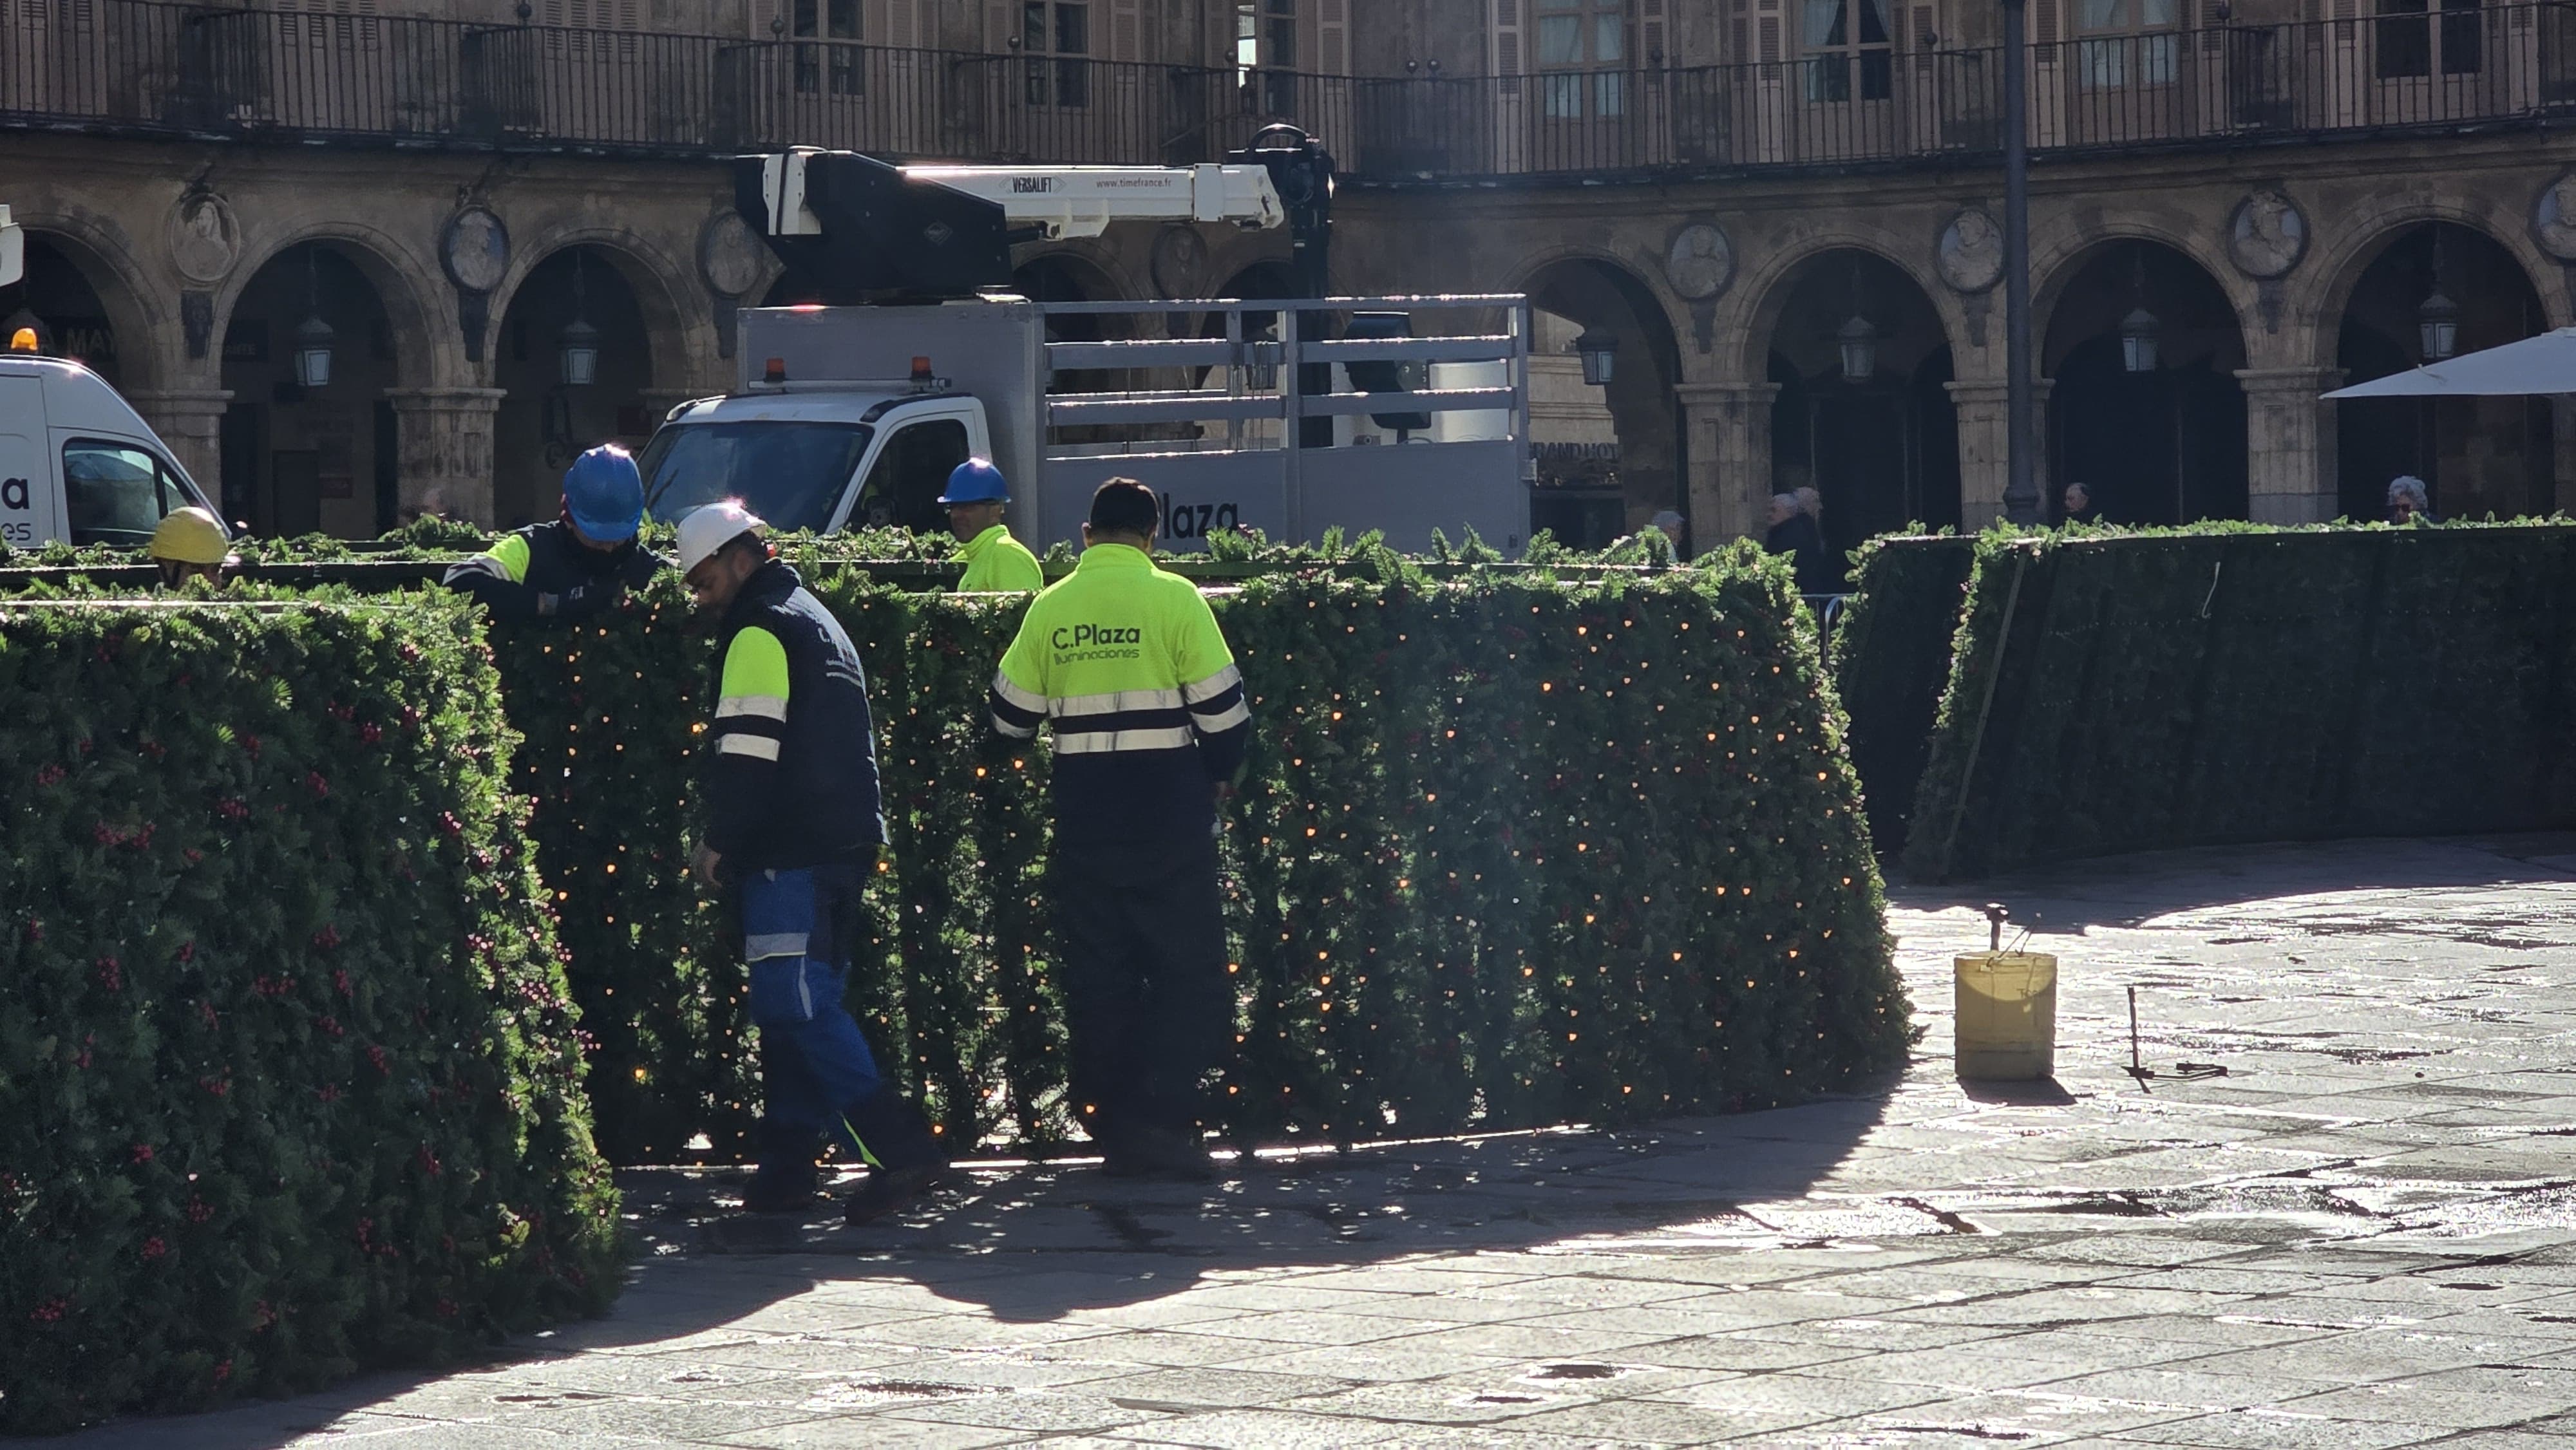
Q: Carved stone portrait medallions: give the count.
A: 8